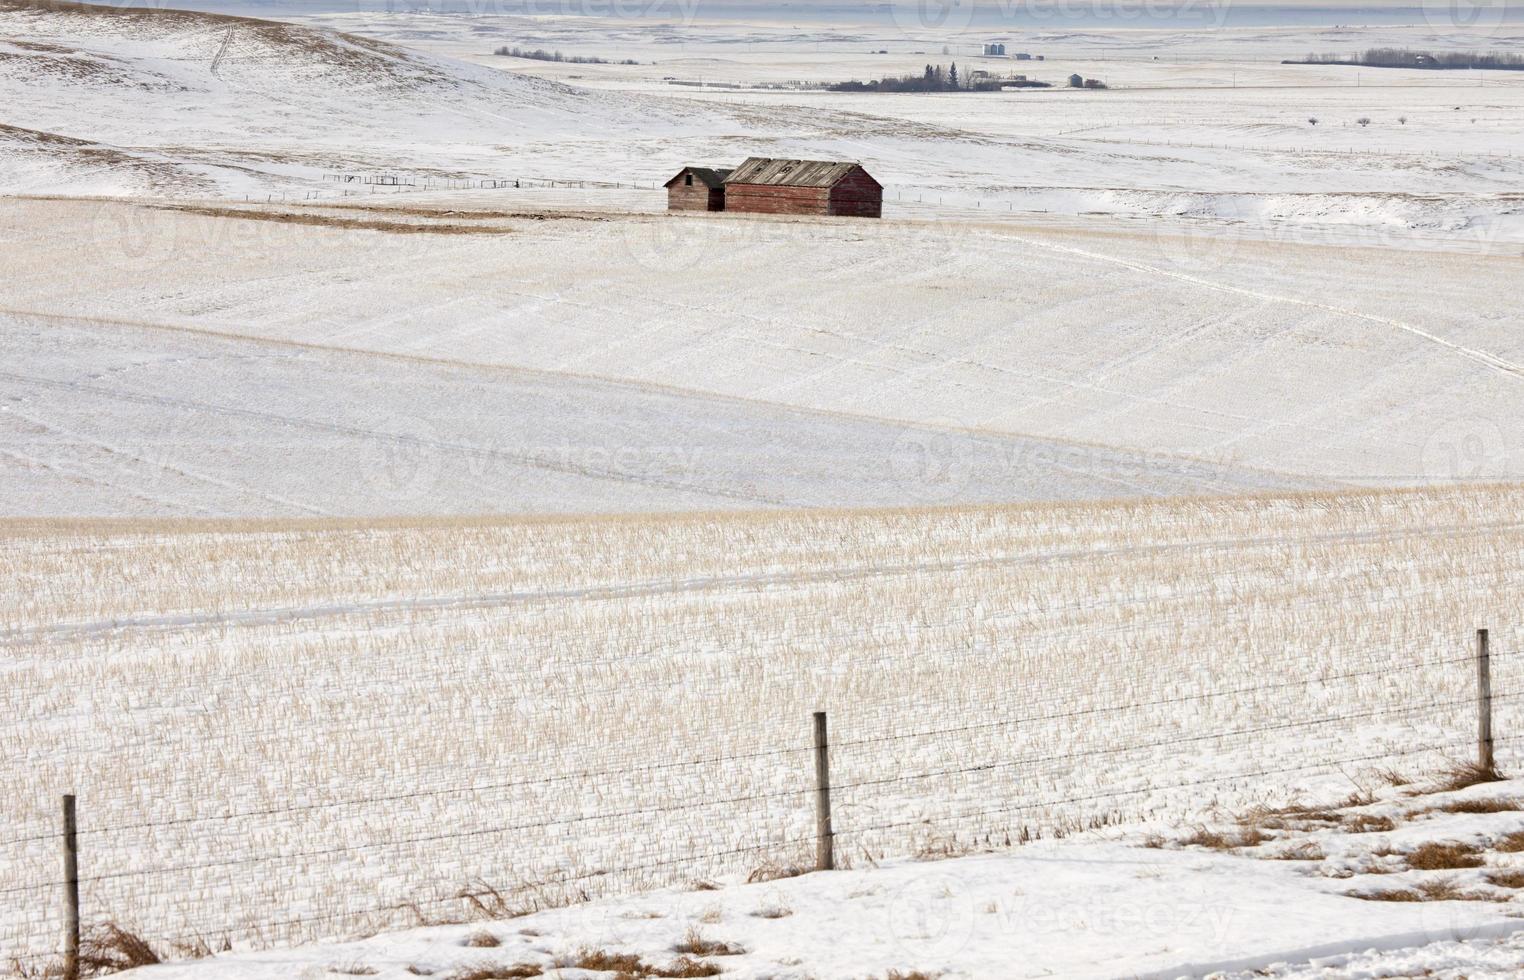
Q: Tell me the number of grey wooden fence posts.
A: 3